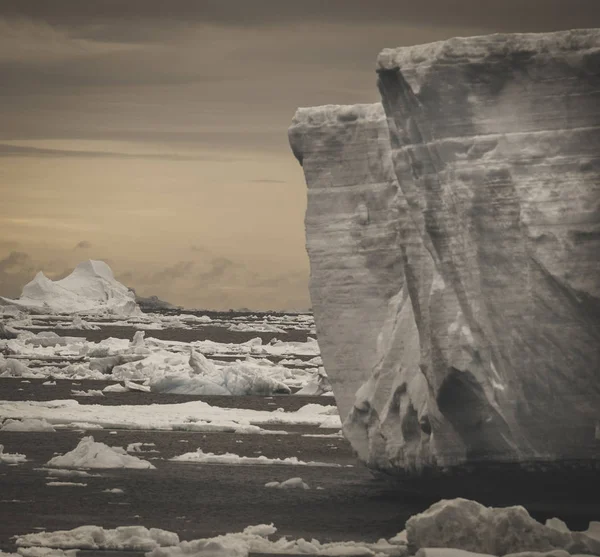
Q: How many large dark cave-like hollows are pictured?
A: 1